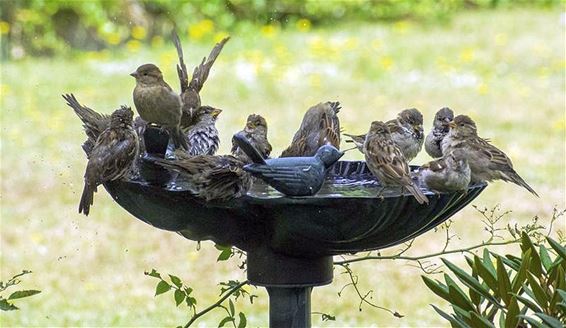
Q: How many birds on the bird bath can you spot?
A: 13